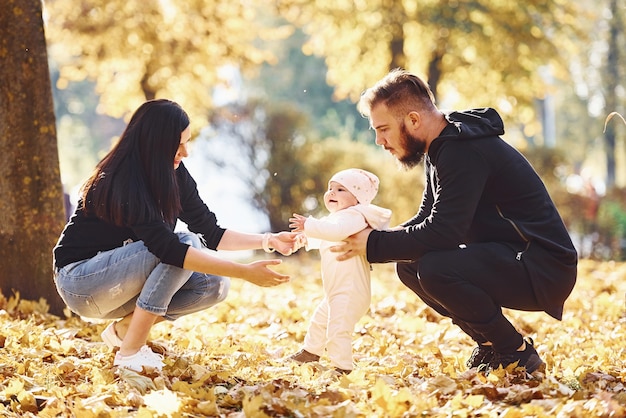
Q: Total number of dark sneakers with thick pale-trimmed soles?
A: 2